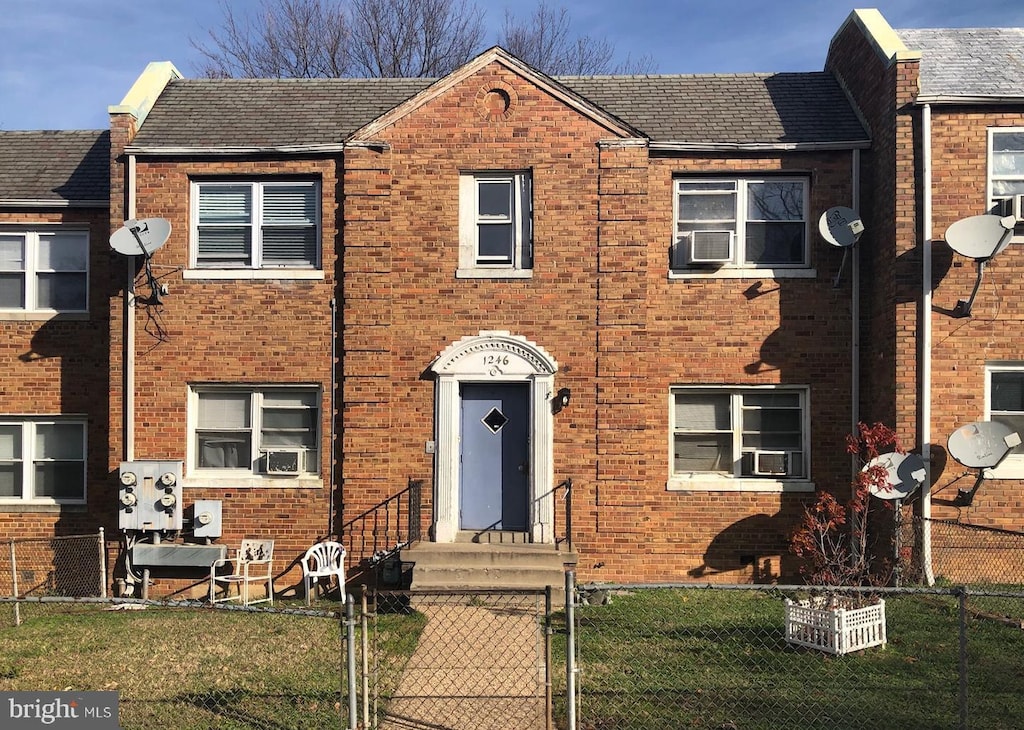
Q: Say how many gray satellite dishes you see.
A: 5